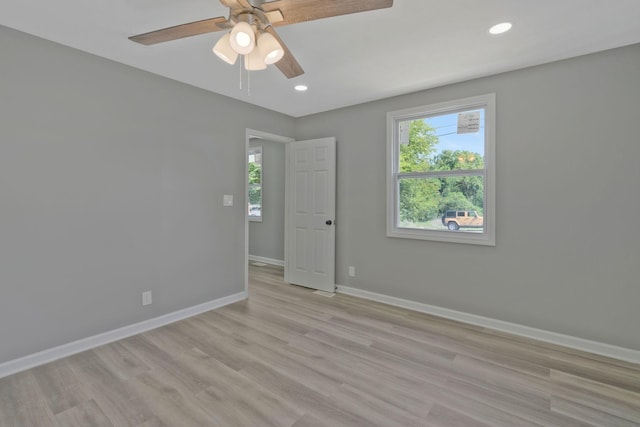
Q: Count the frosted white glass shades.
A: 4